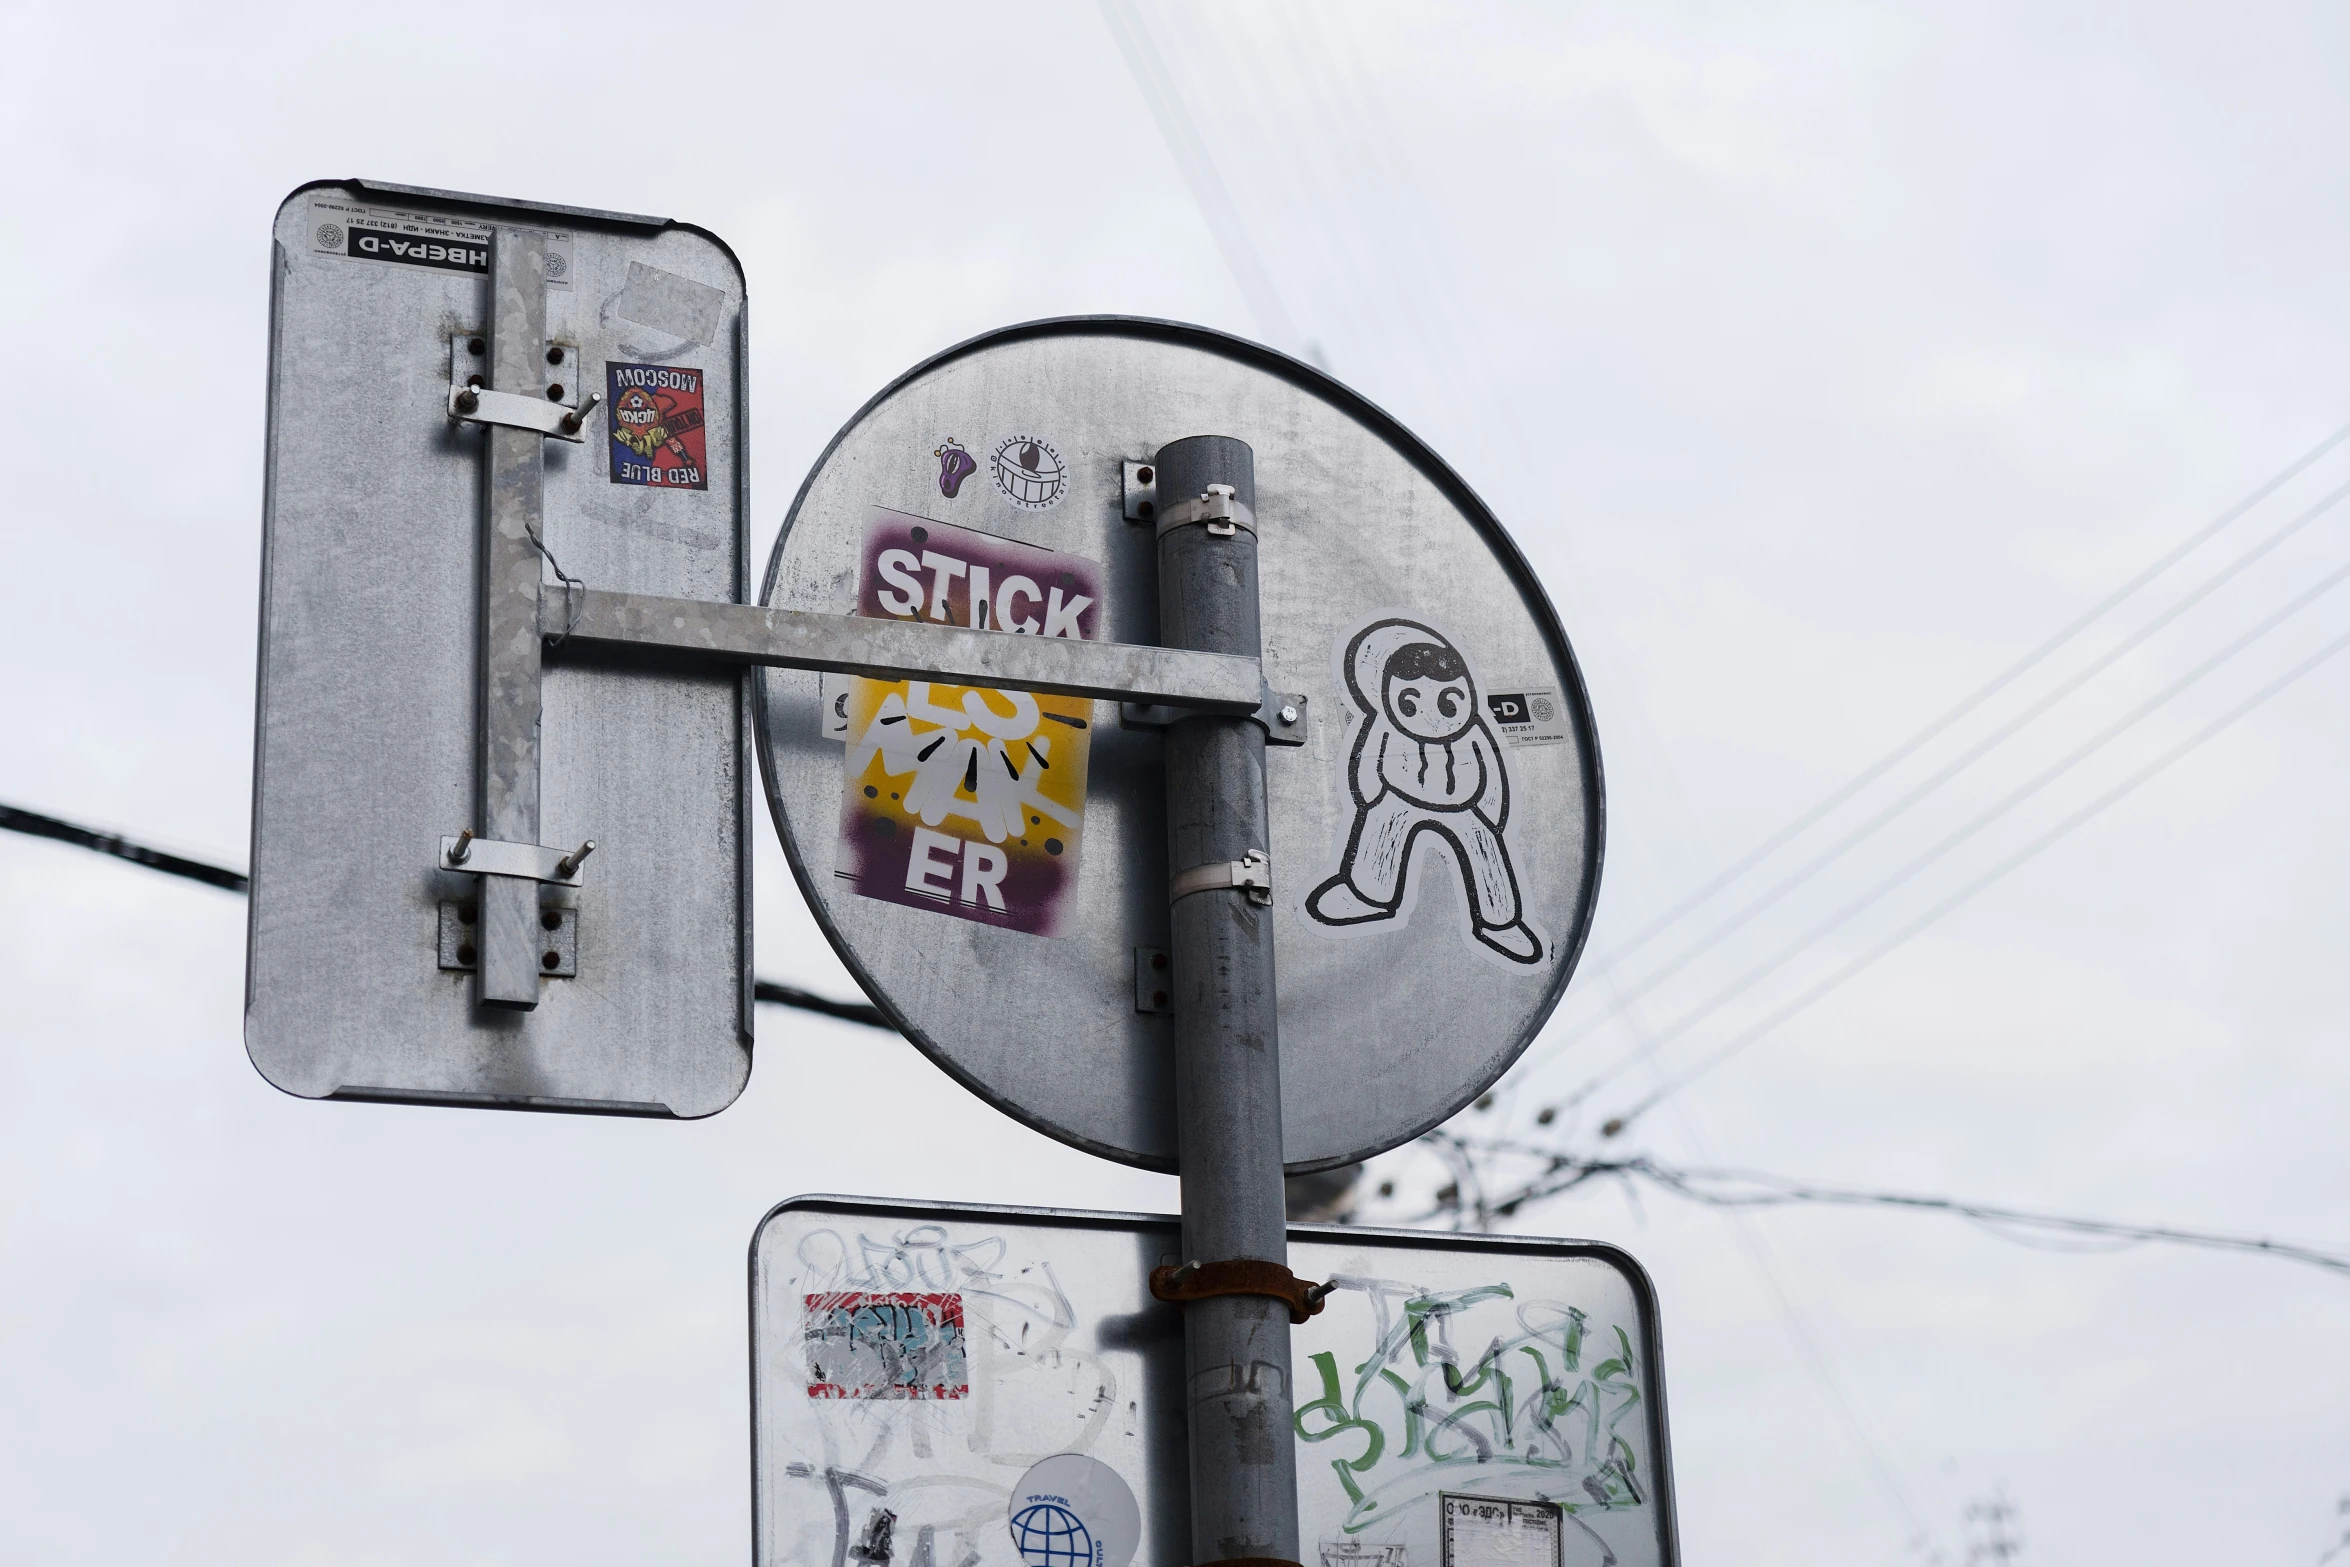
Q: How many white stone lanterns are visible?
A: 0